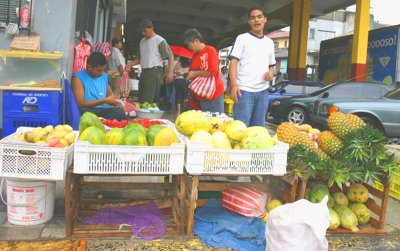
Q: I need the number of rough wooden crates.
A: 3